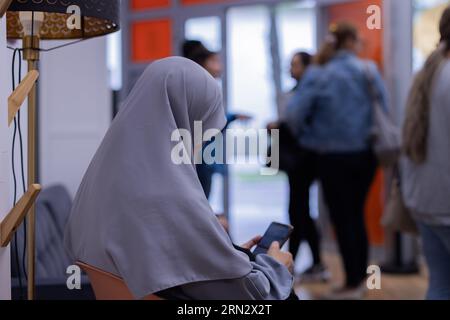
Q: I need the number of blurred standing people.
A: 4